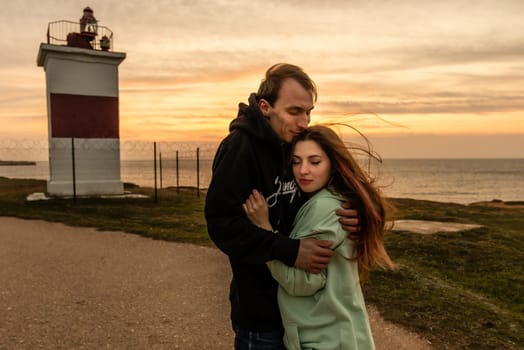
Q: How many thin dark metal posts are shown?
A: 5